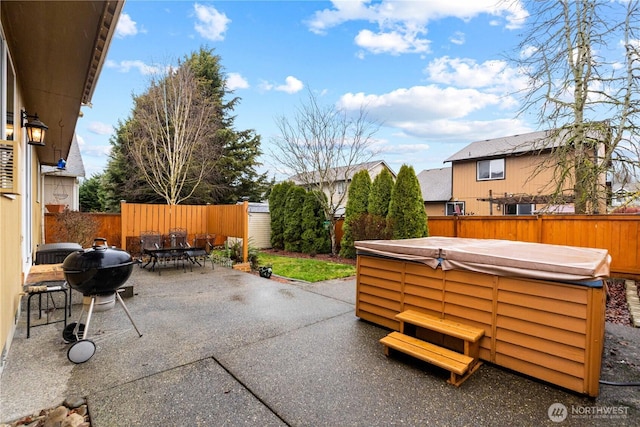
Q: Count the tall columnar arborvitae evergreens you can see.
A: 6